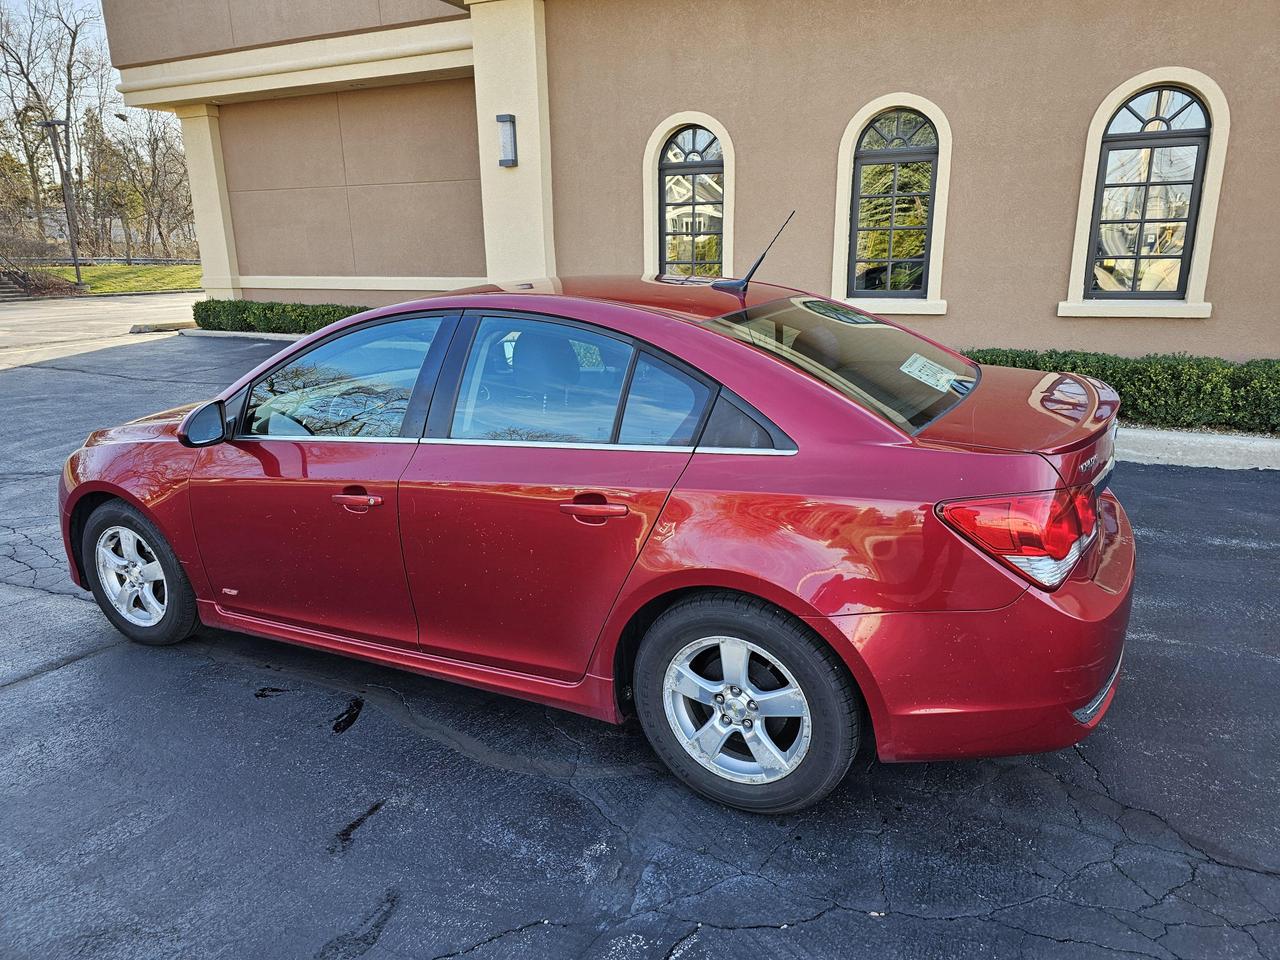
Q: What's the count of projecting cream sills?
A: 2